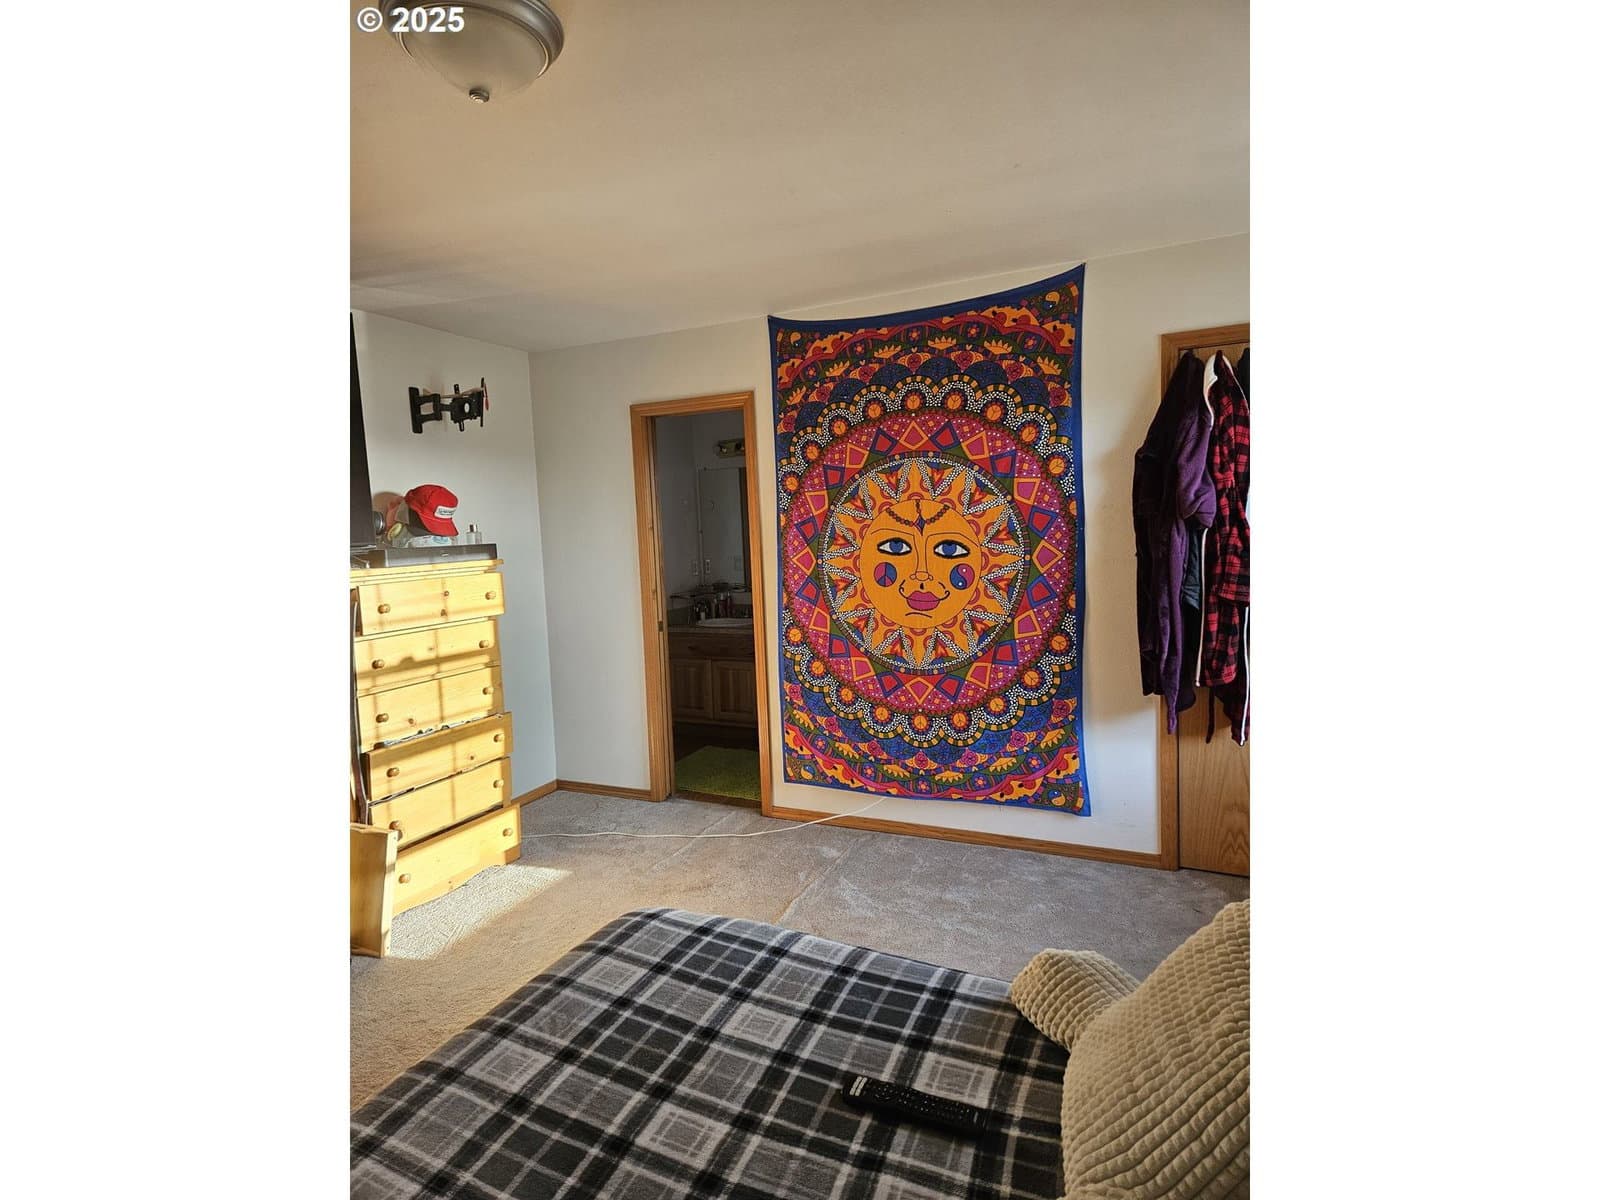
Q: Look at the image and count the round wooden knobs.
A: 12